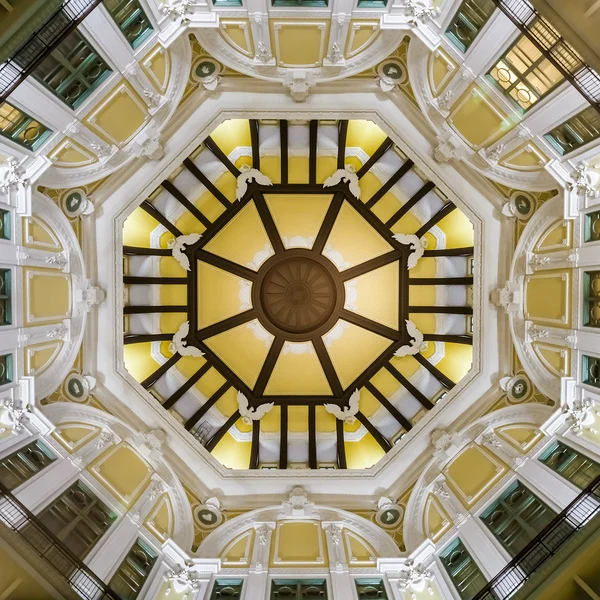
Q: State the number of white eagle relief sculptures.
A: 8